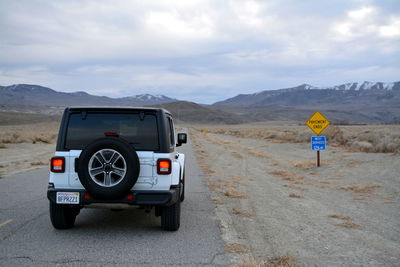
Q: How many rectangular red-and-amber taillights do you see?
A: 2